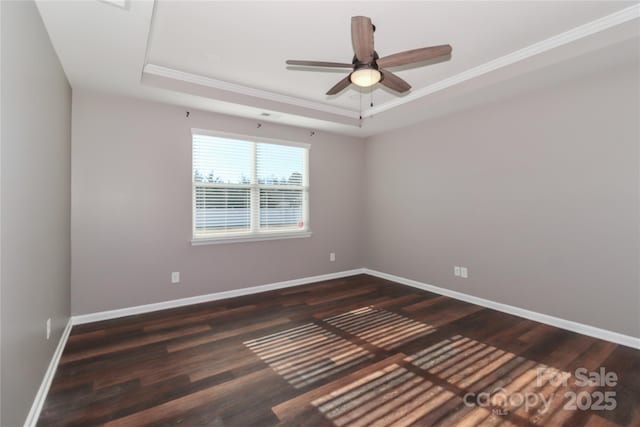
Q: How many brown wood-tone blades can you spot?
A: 5